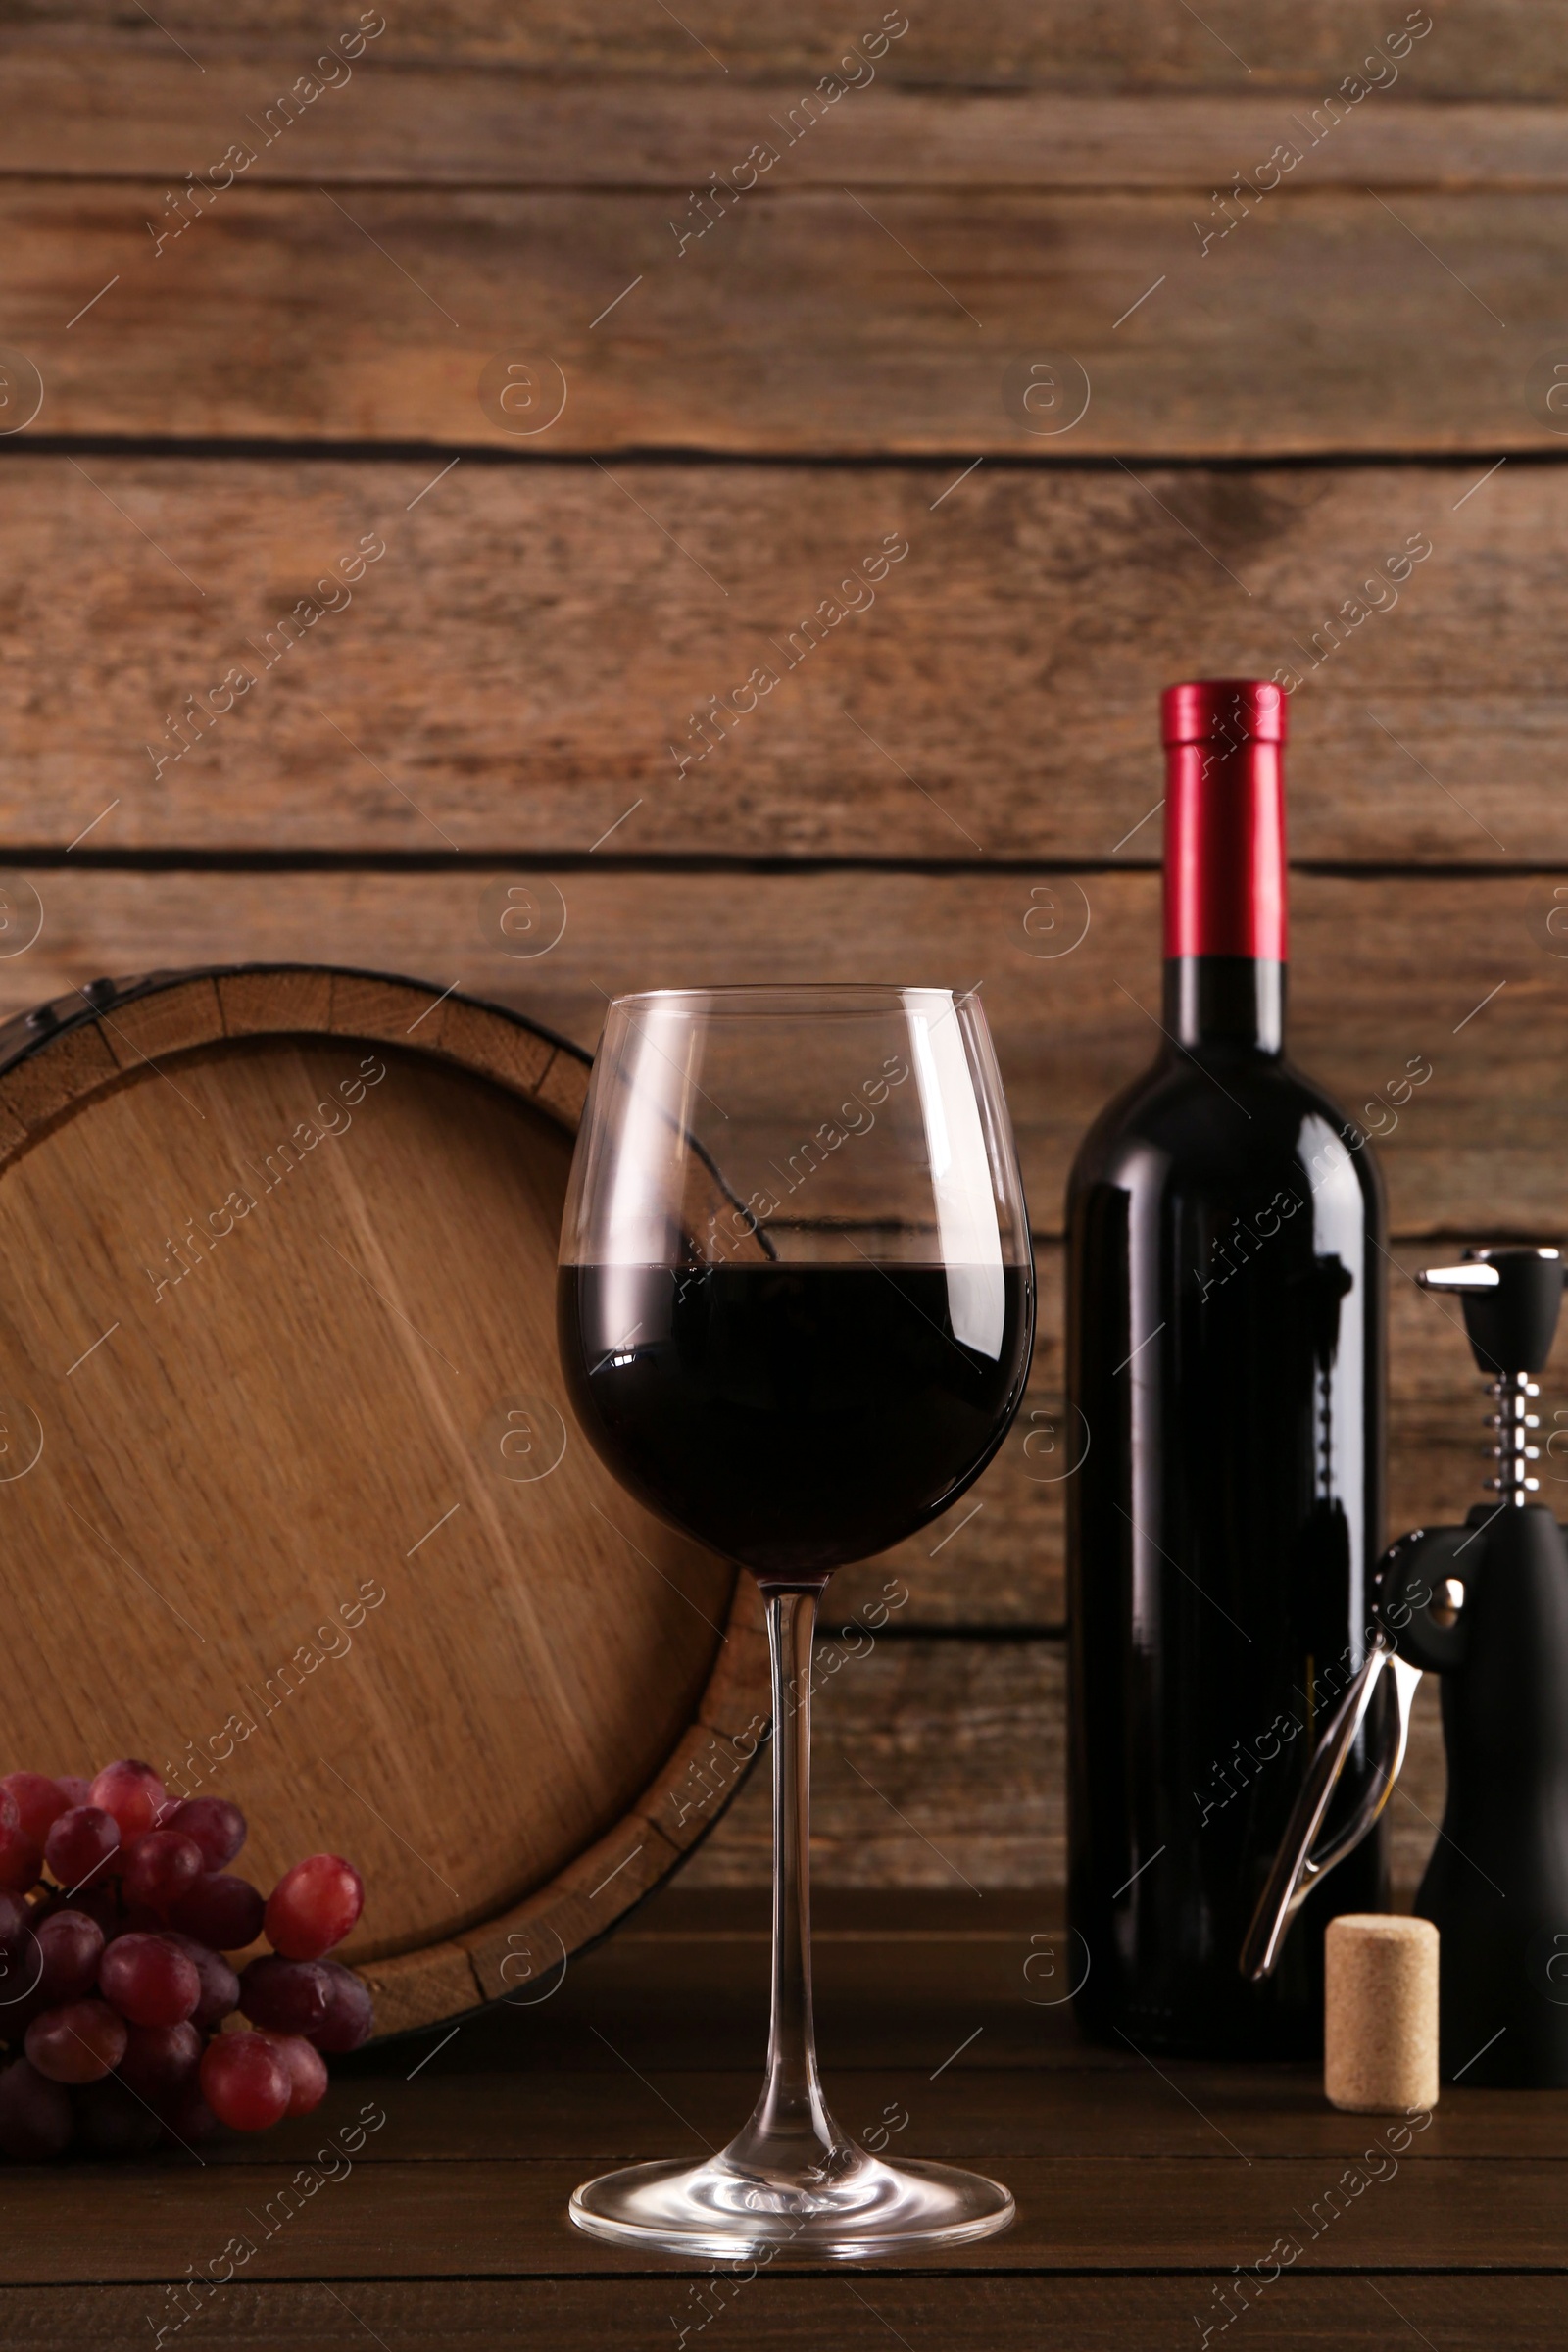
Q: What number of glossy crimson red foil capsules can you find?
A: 1